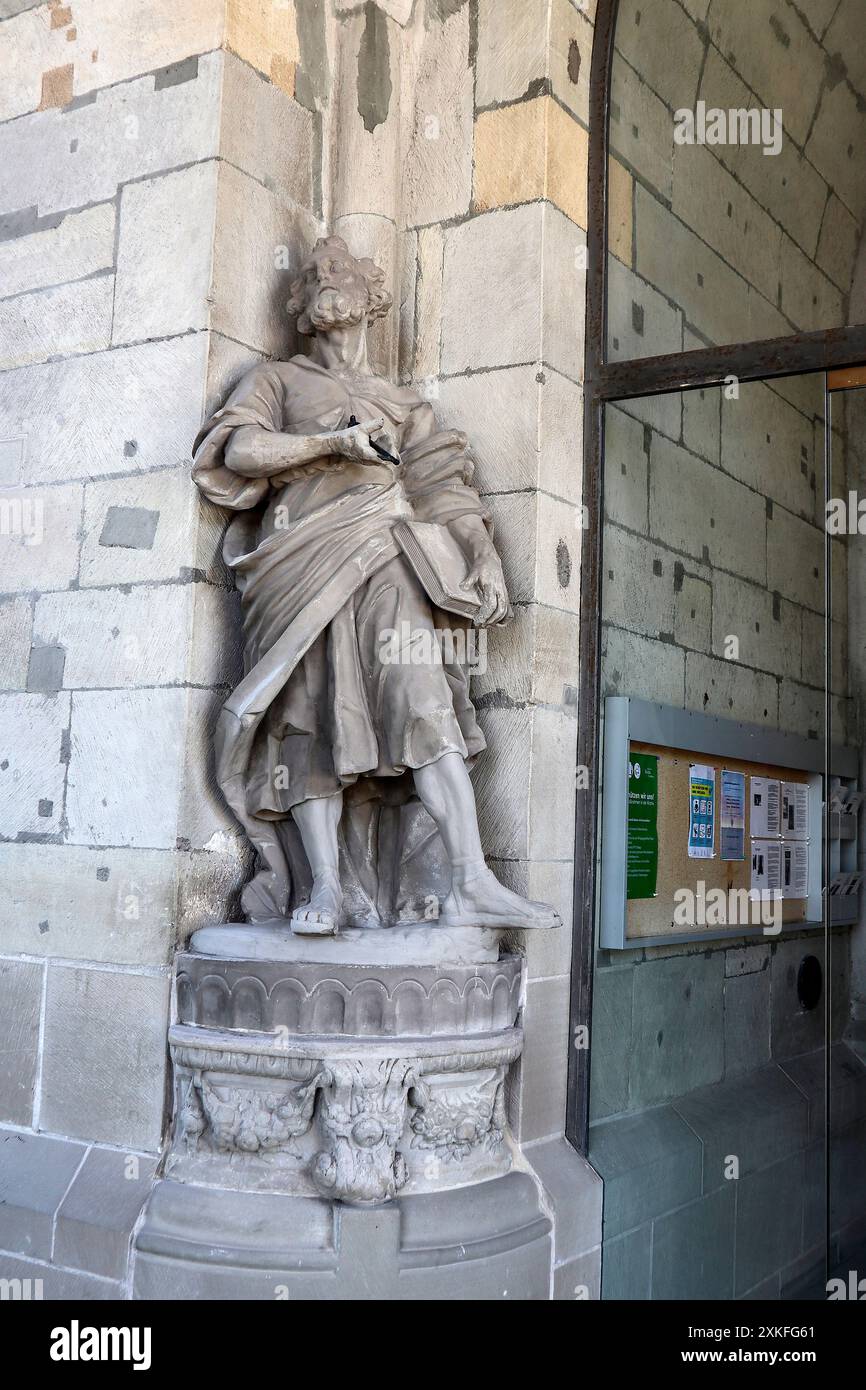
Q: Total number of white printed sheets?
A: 4